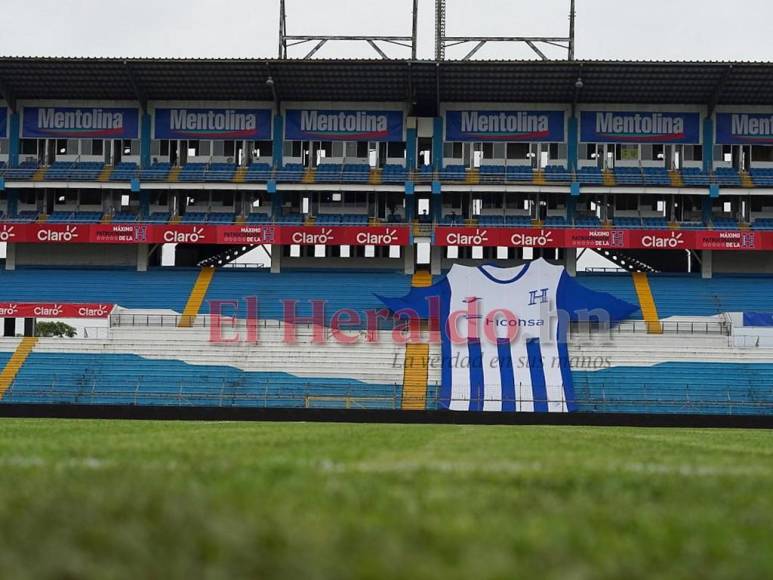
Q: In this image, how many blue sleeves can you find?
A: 2